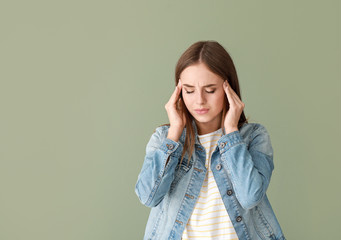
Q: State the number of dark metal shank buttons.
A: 5